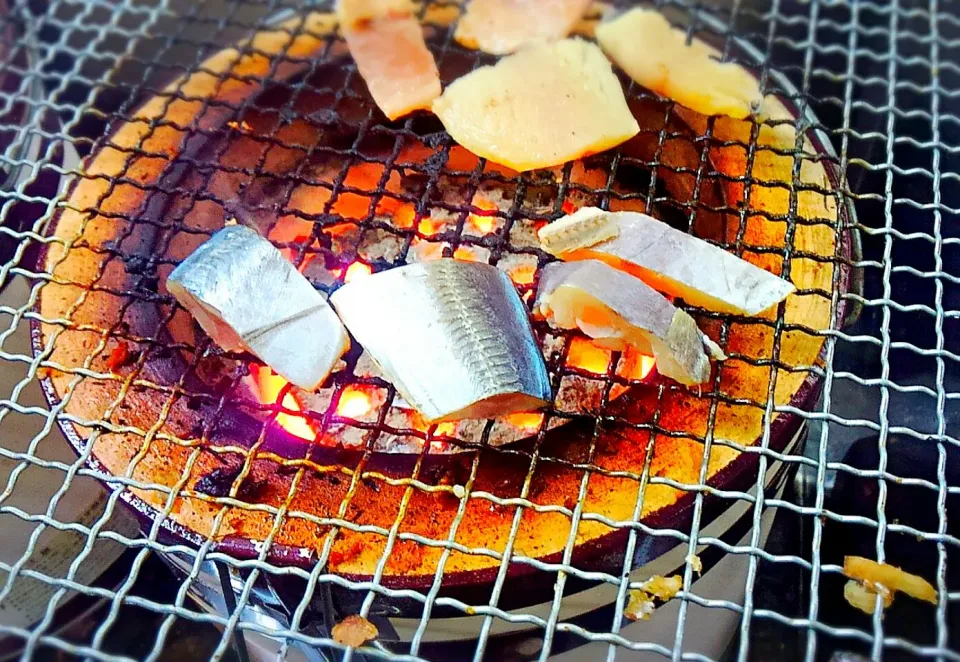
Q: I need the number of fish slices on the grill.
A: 4